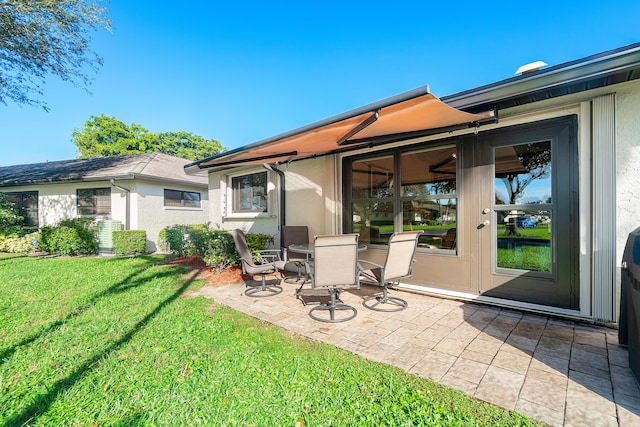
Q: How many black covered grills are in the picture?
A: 1